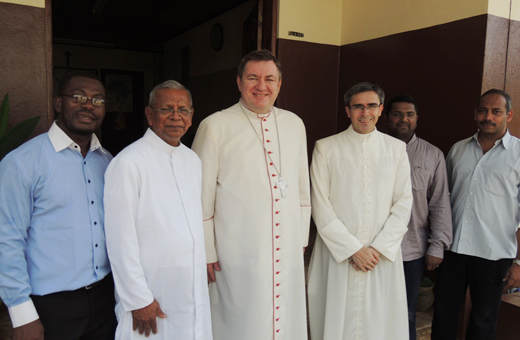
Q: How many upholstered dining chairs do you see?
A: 0